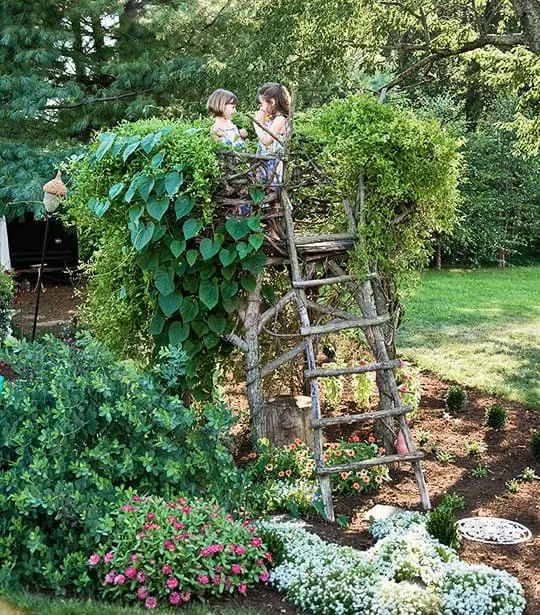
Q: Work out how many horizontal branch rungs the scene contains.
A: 5